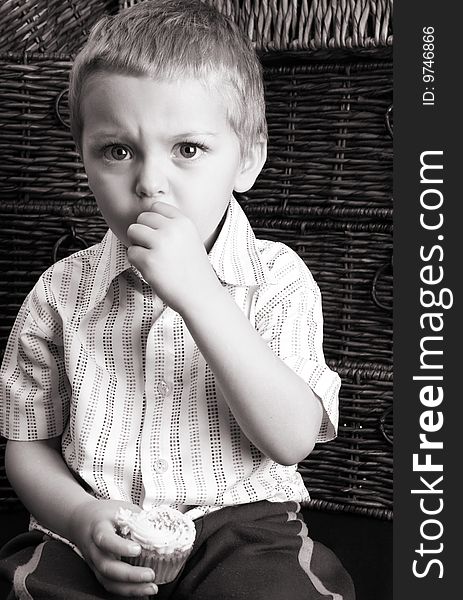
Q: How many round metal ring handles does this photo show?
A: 5